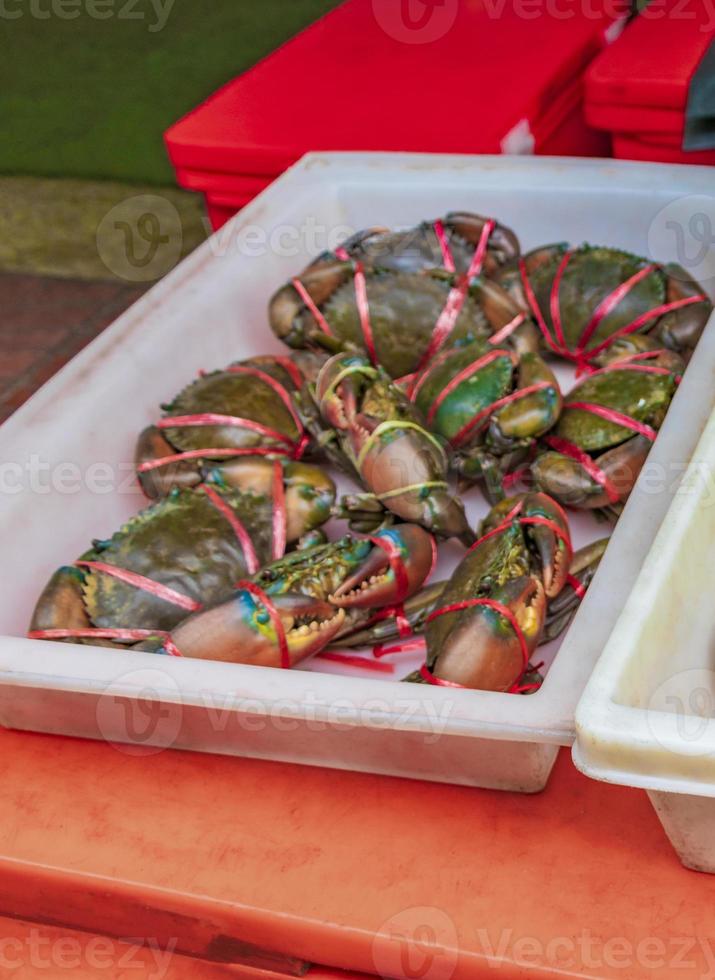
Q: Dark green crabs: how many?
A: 10